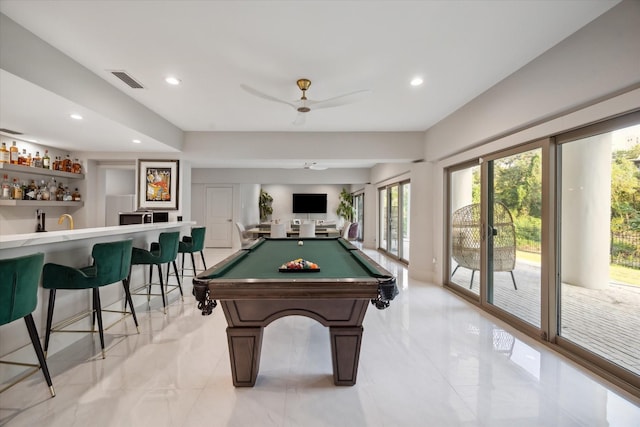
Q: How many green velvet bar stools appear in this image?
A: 4